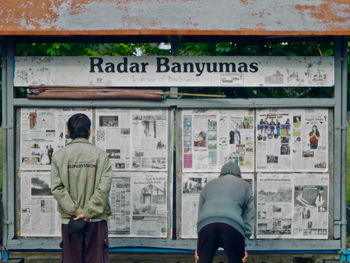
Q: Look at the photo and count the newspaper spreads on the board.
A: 8